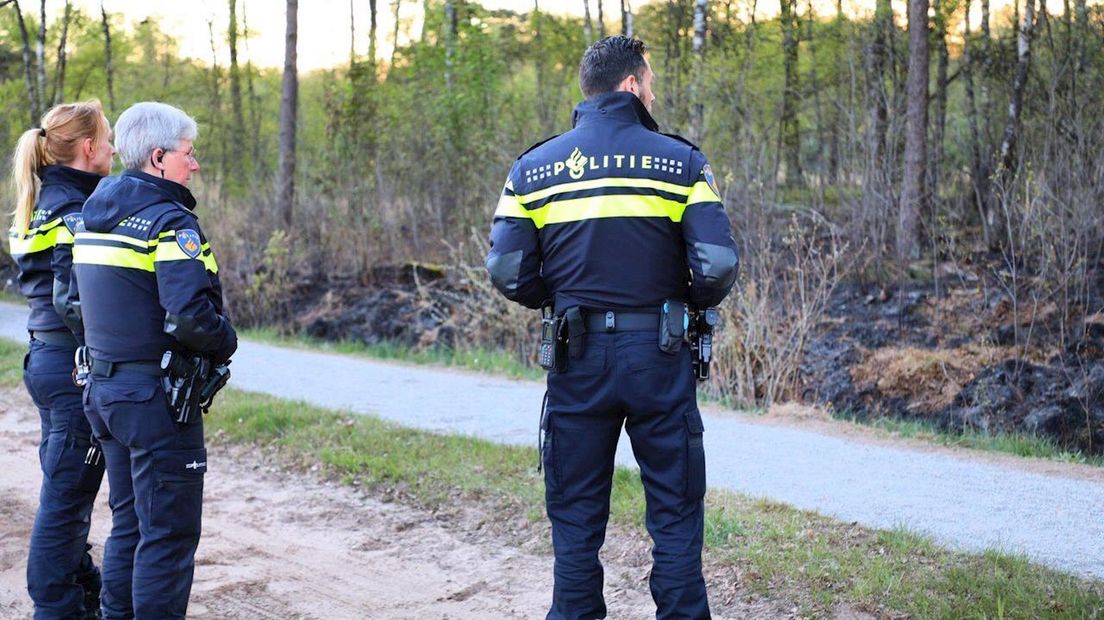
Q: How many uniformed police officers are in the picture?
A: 3